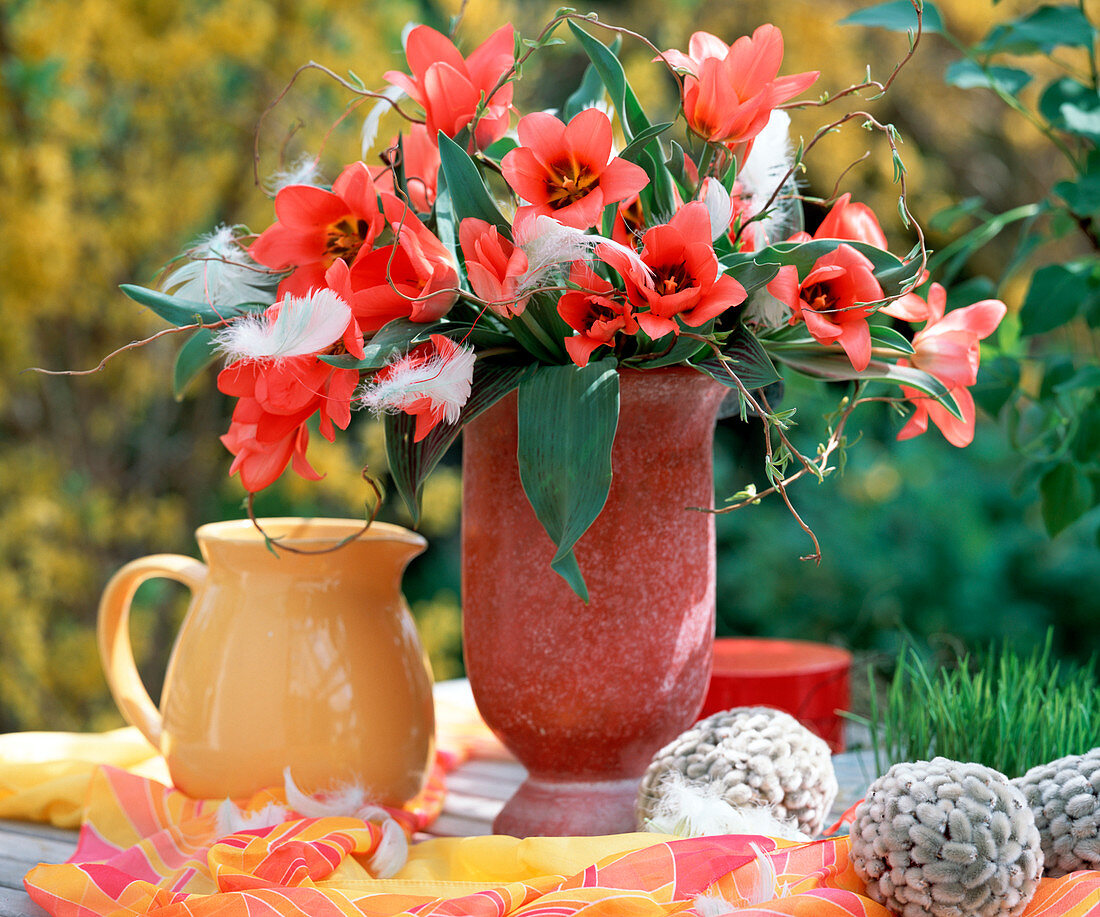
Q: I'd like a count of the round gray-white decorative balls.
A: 3